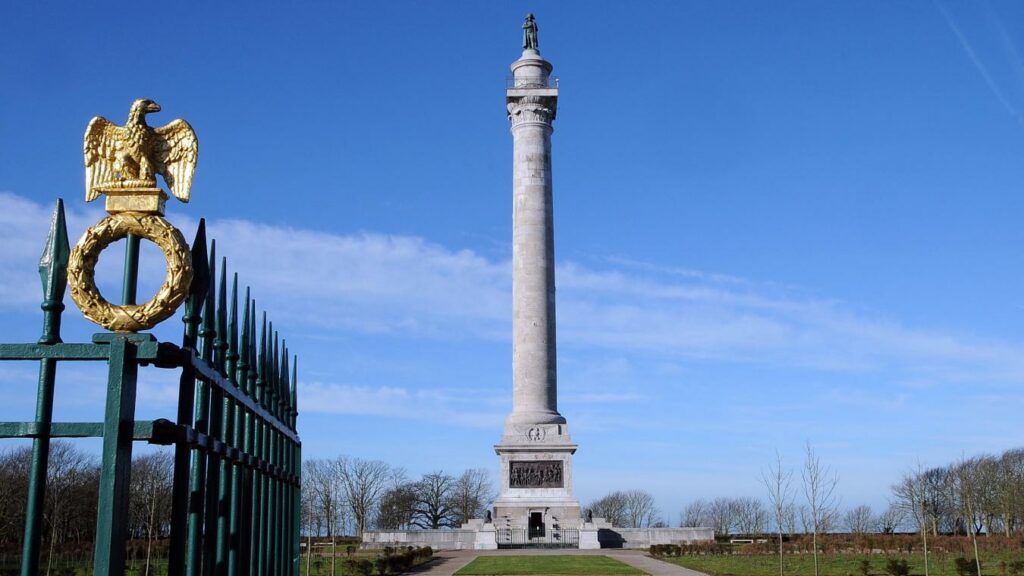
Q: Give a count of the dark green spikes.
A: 13